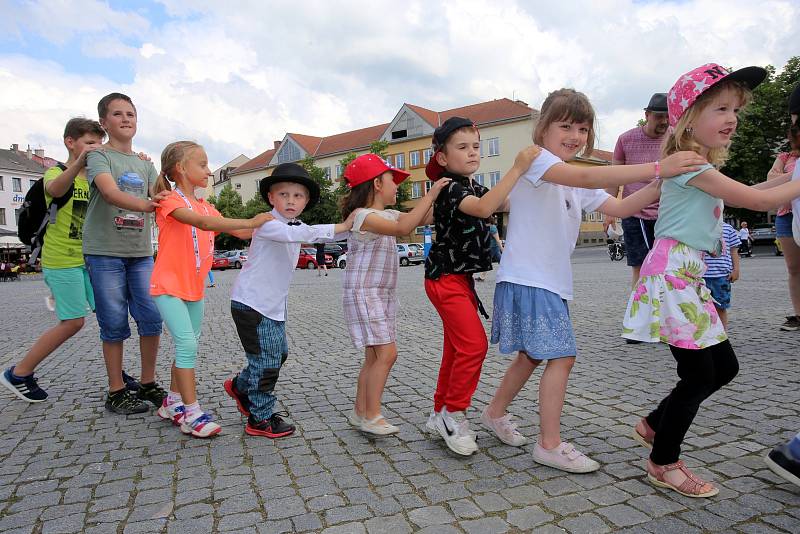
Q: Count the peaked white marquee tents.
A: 0